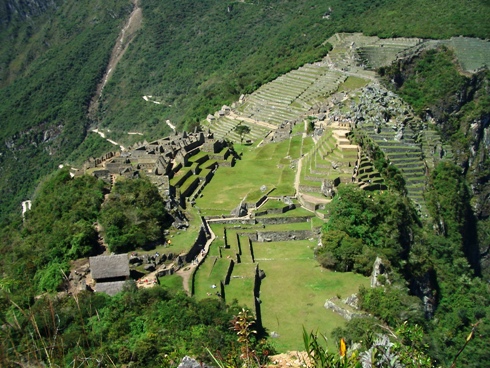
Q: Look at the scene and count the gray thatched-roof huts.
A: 2